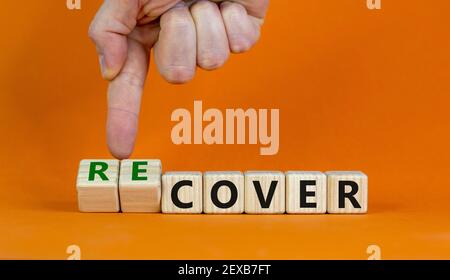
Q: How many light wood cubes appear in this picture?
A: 7